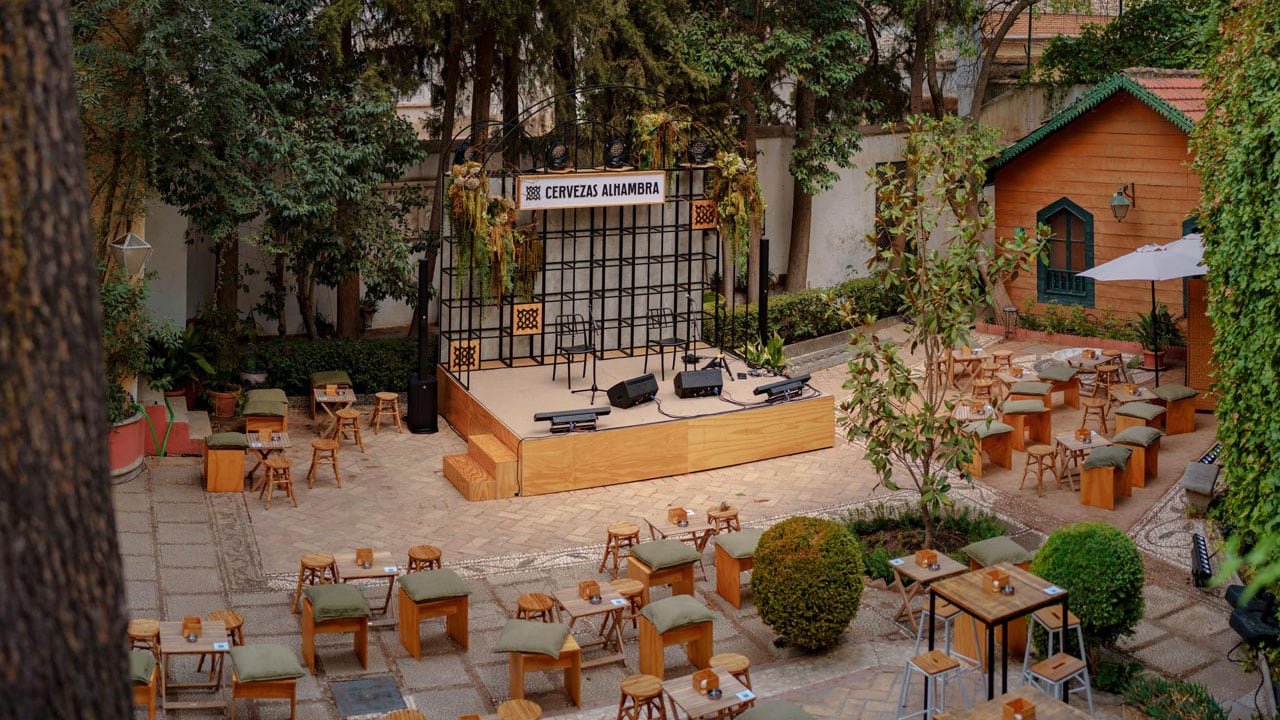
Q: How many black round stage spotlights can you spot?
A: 4